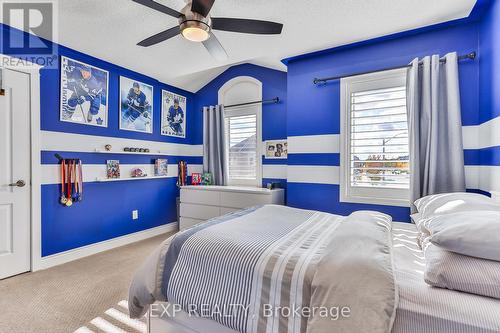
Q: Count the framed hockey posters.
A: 3